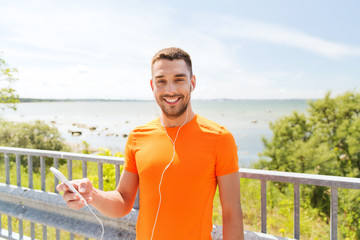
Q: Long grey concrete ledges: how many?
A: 1